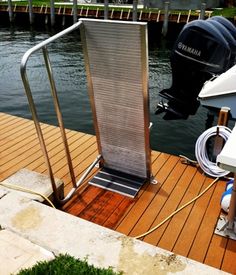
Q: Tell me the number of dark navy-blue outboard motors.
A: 3